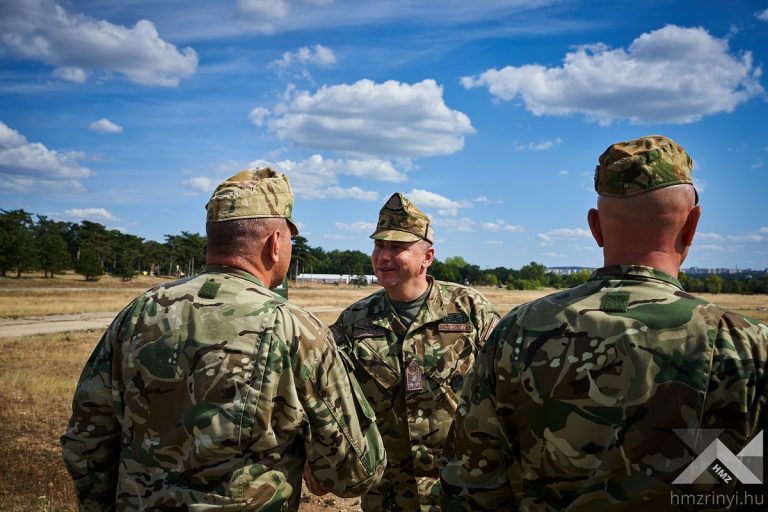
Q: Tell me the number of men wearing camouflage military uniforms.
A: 3